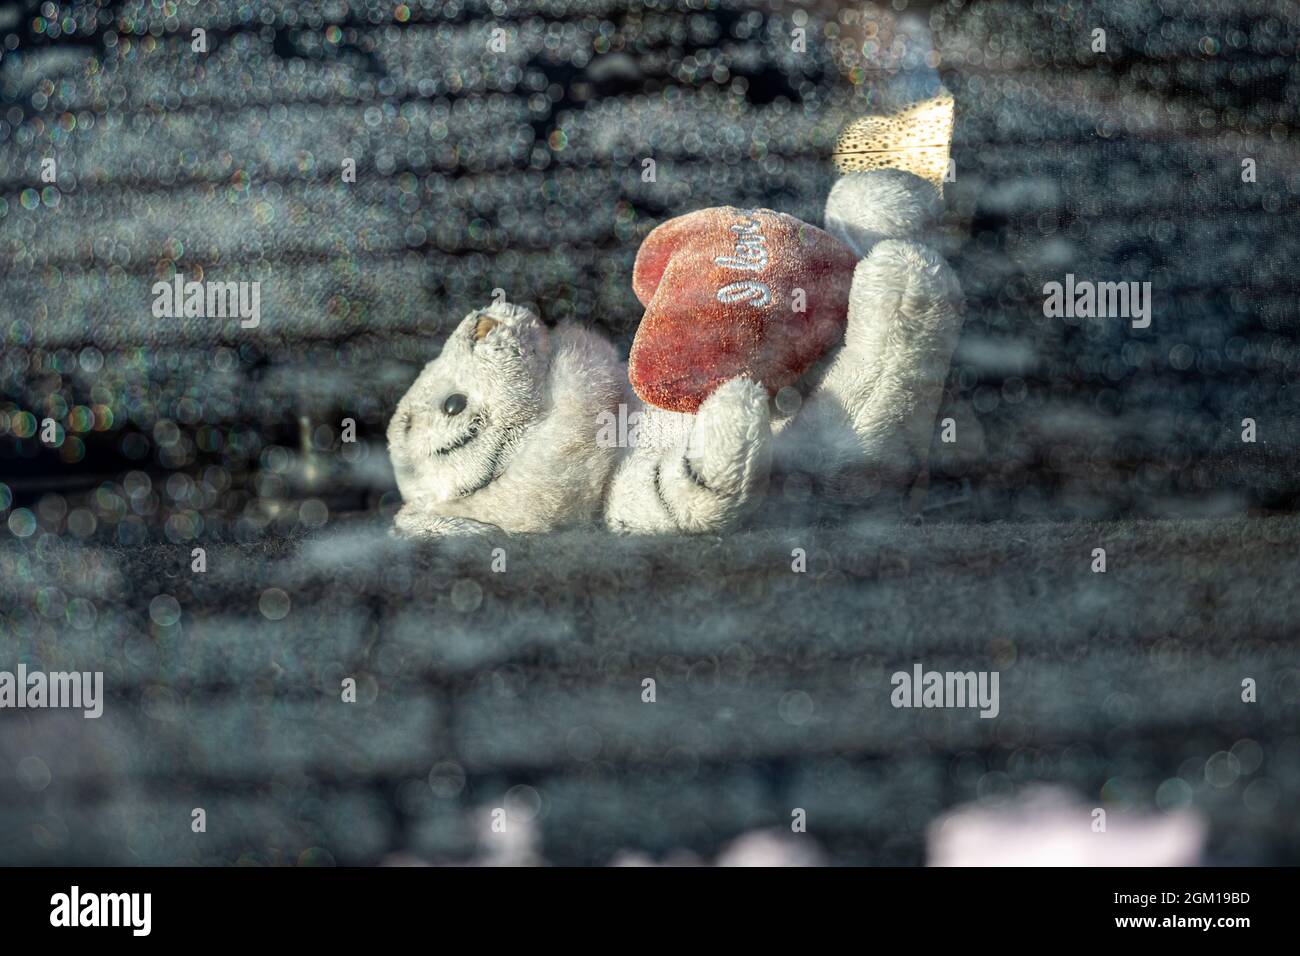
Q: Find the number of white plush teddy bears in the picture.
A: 1